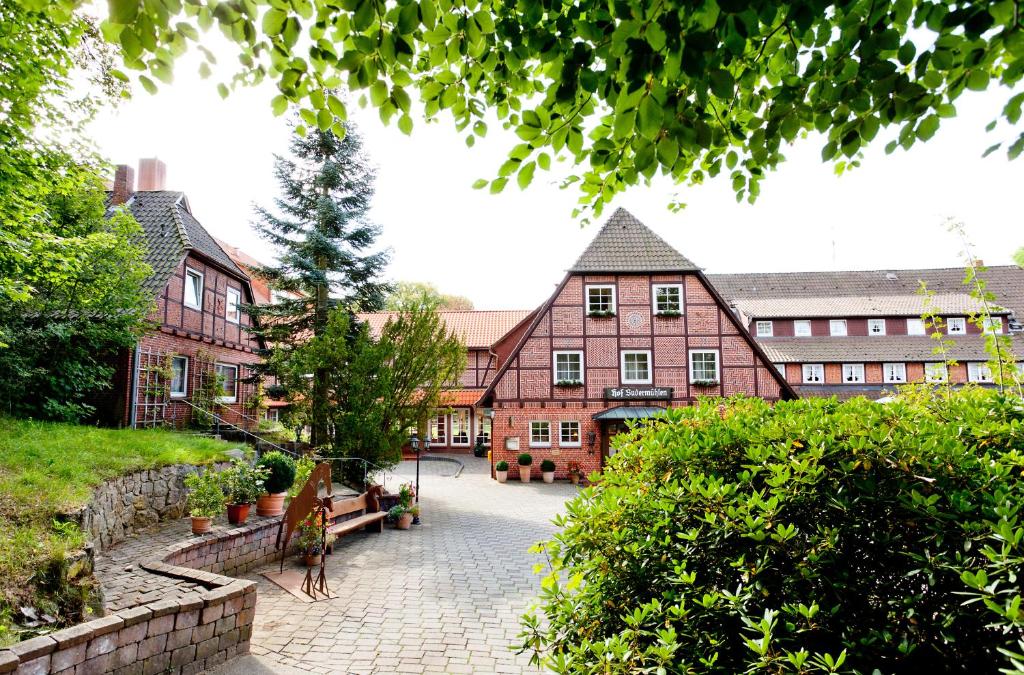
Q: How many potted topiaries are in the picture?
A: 4